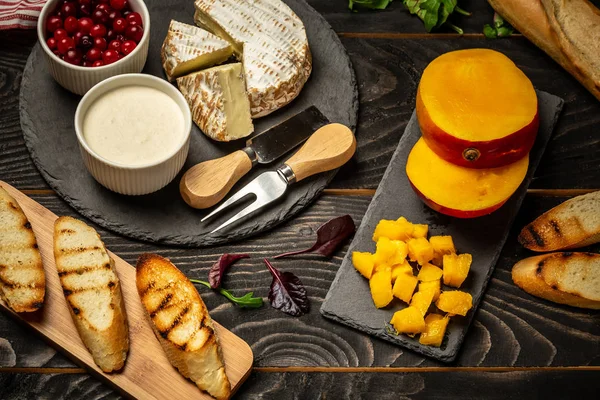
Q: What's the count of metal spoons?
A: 0